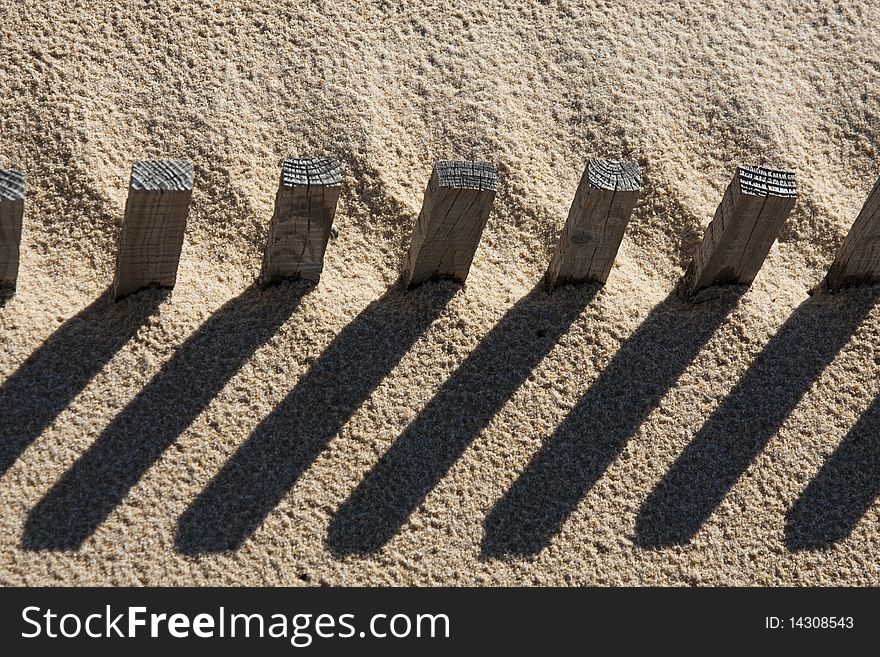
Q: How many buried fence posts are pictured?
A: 7